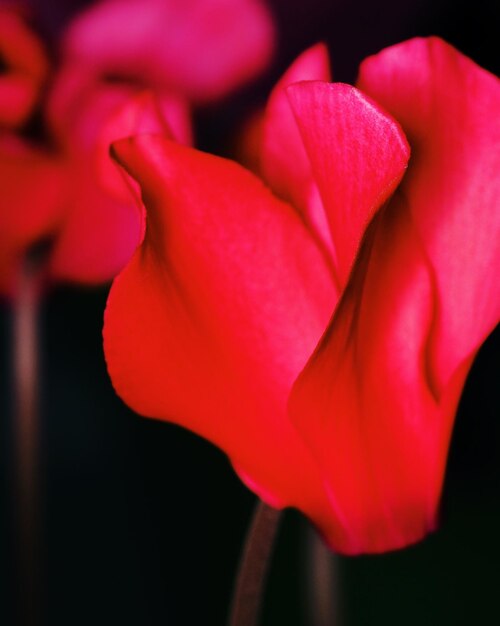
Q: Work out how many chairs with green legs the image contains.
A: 0